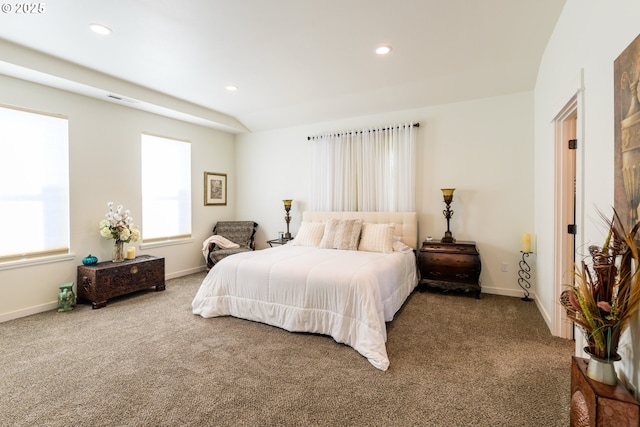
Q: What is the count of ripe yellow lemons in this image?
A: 0